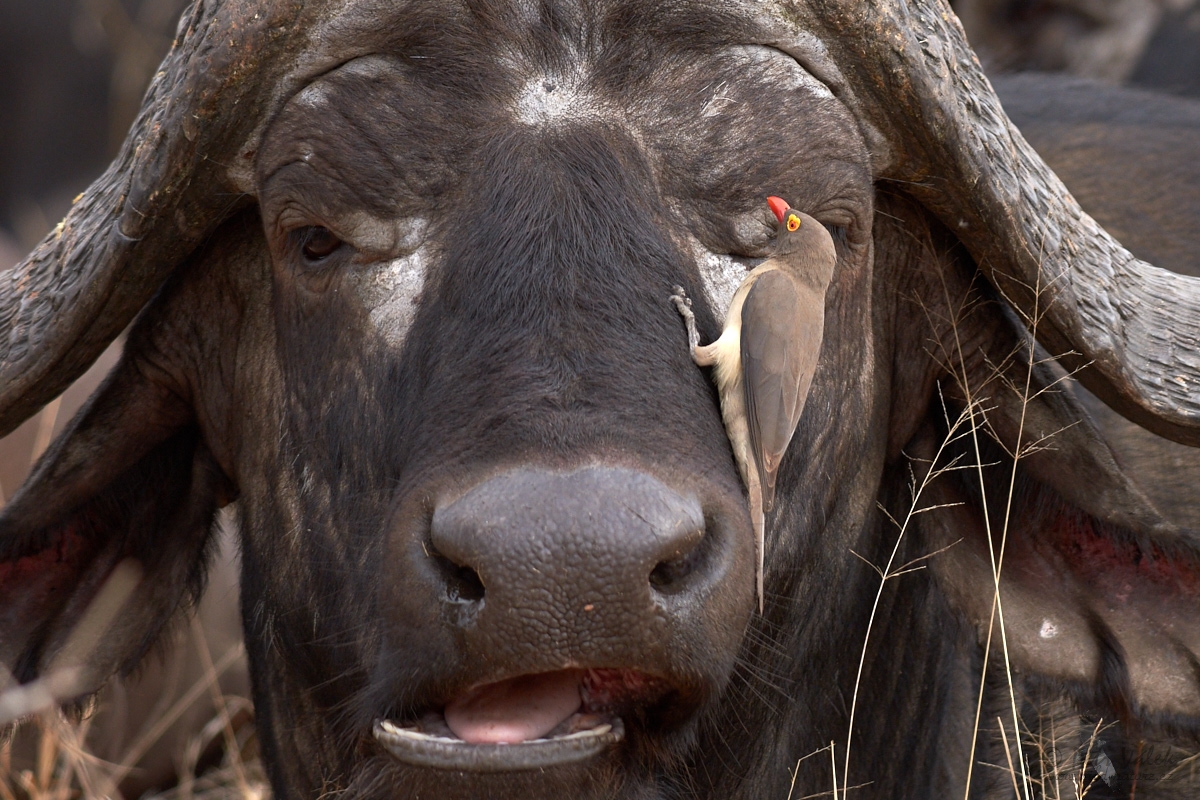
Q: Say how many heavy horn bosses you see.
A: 2